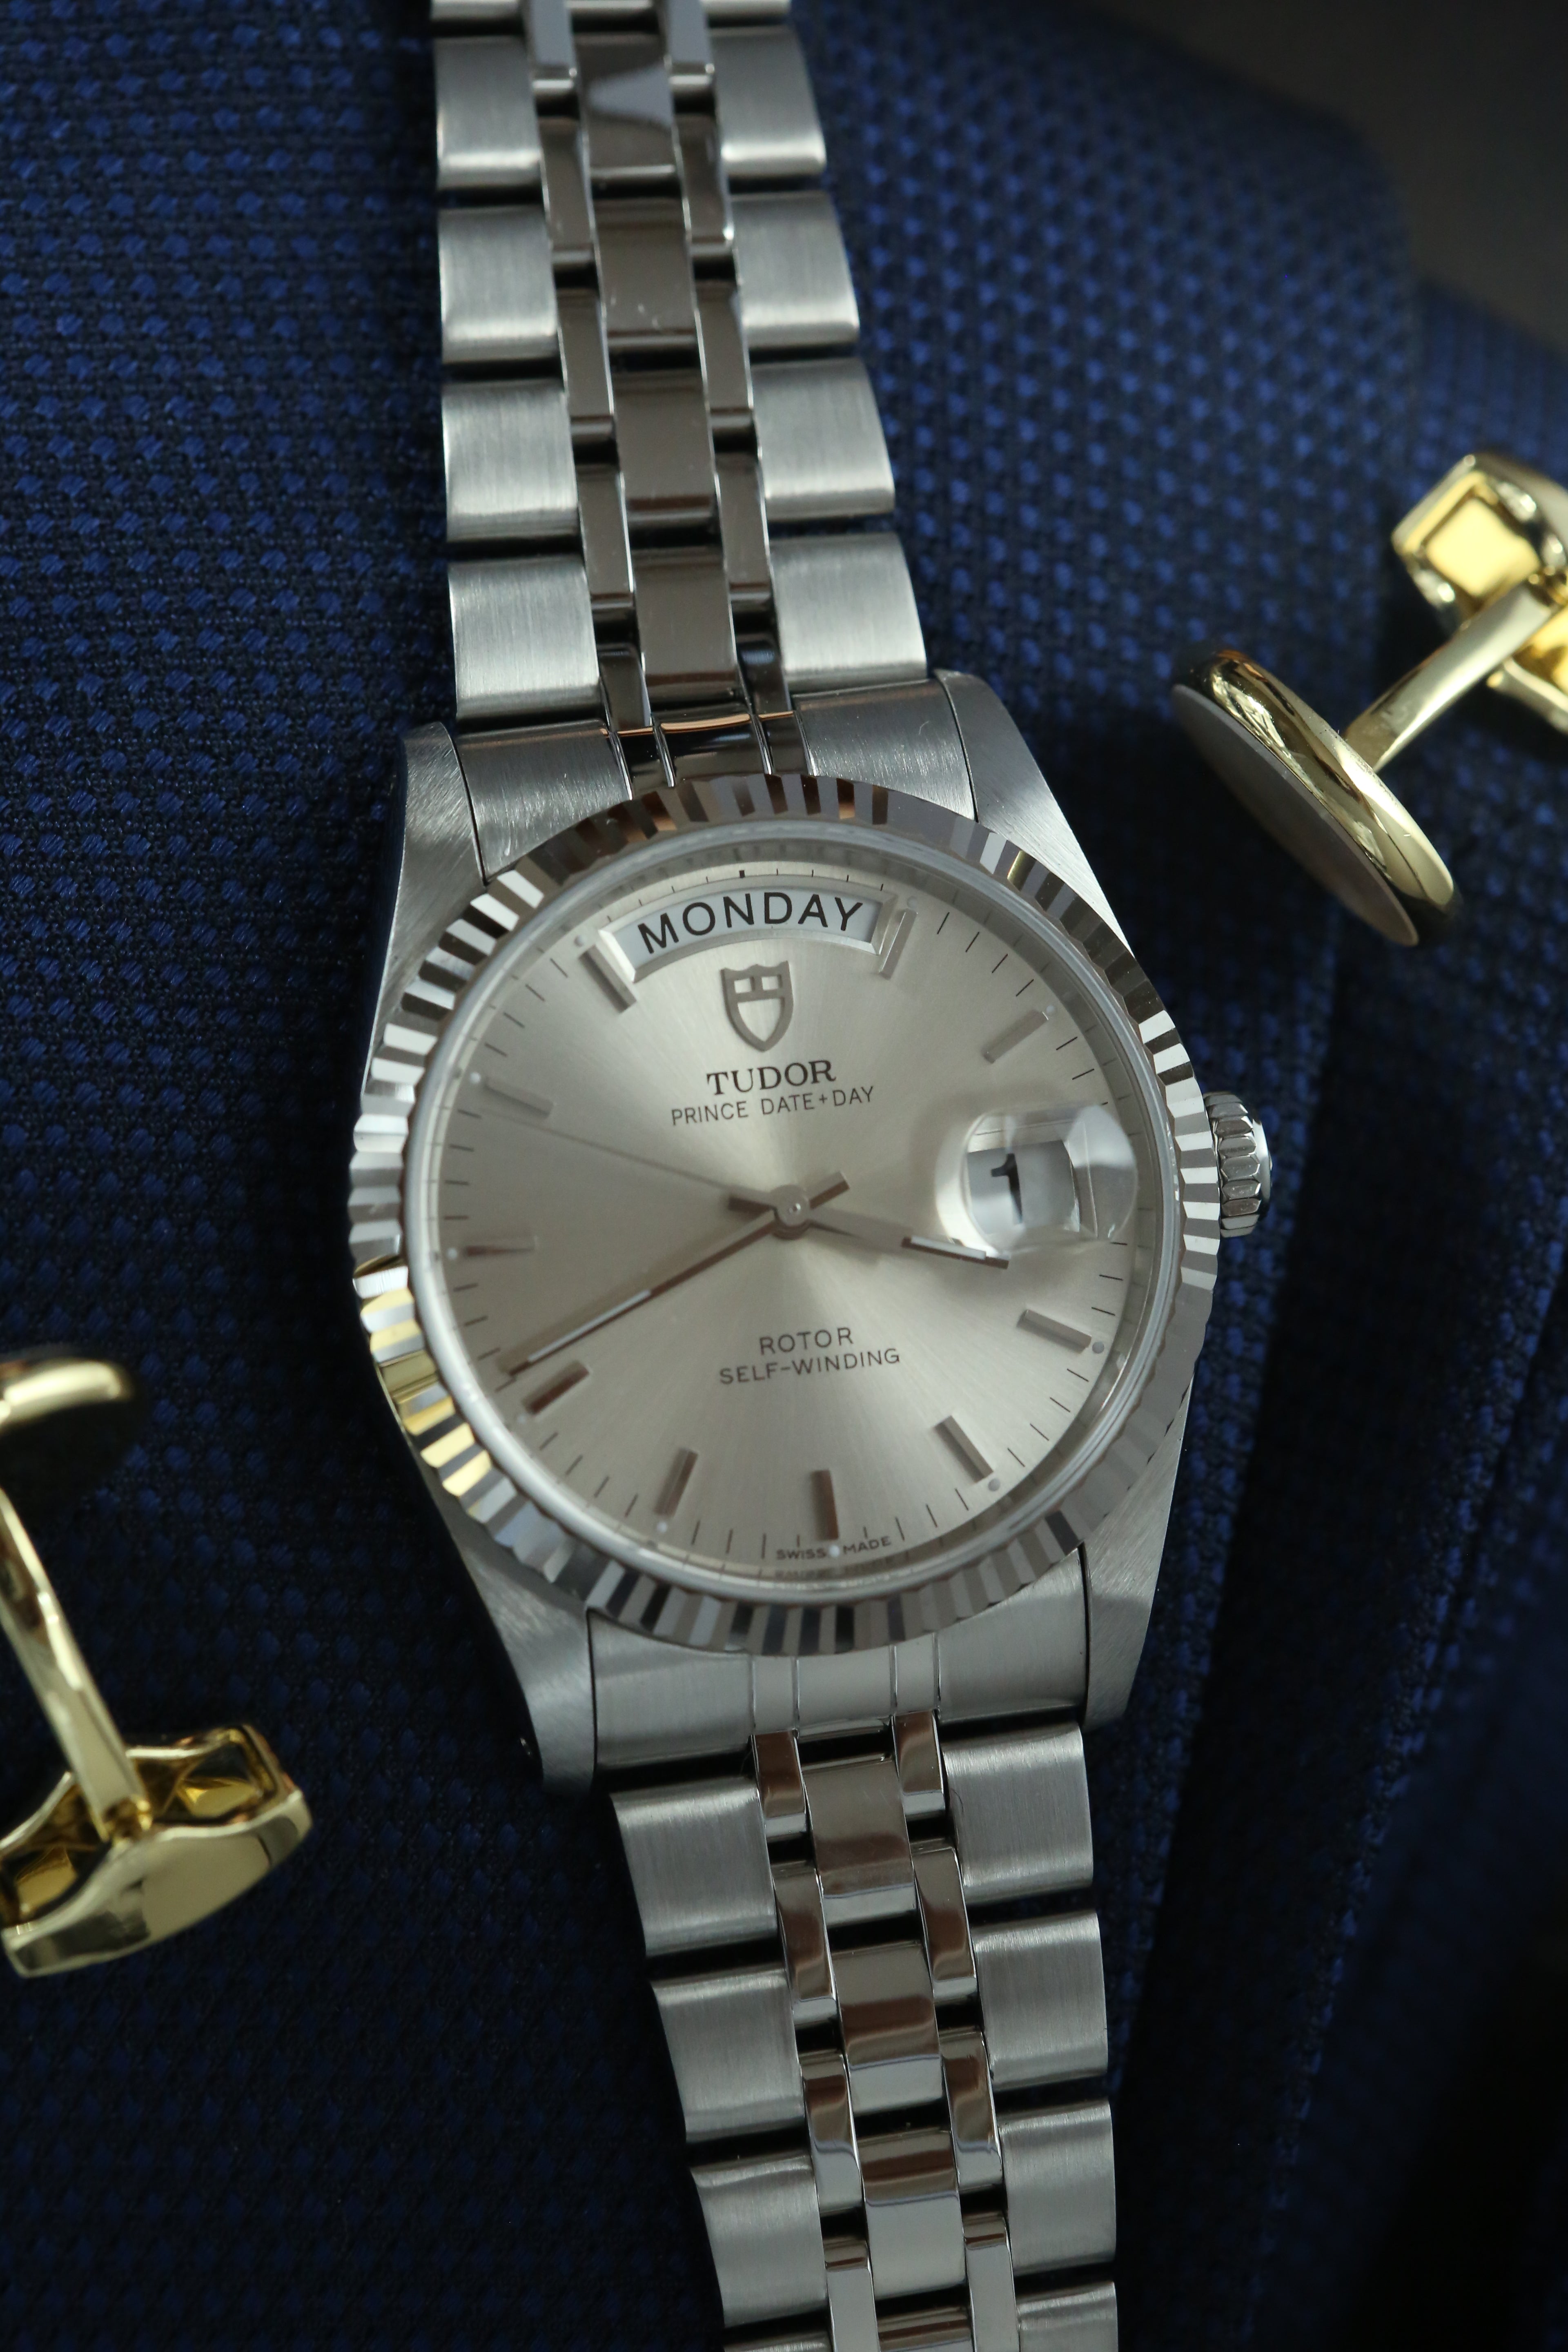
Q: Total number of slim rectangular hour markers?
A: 10